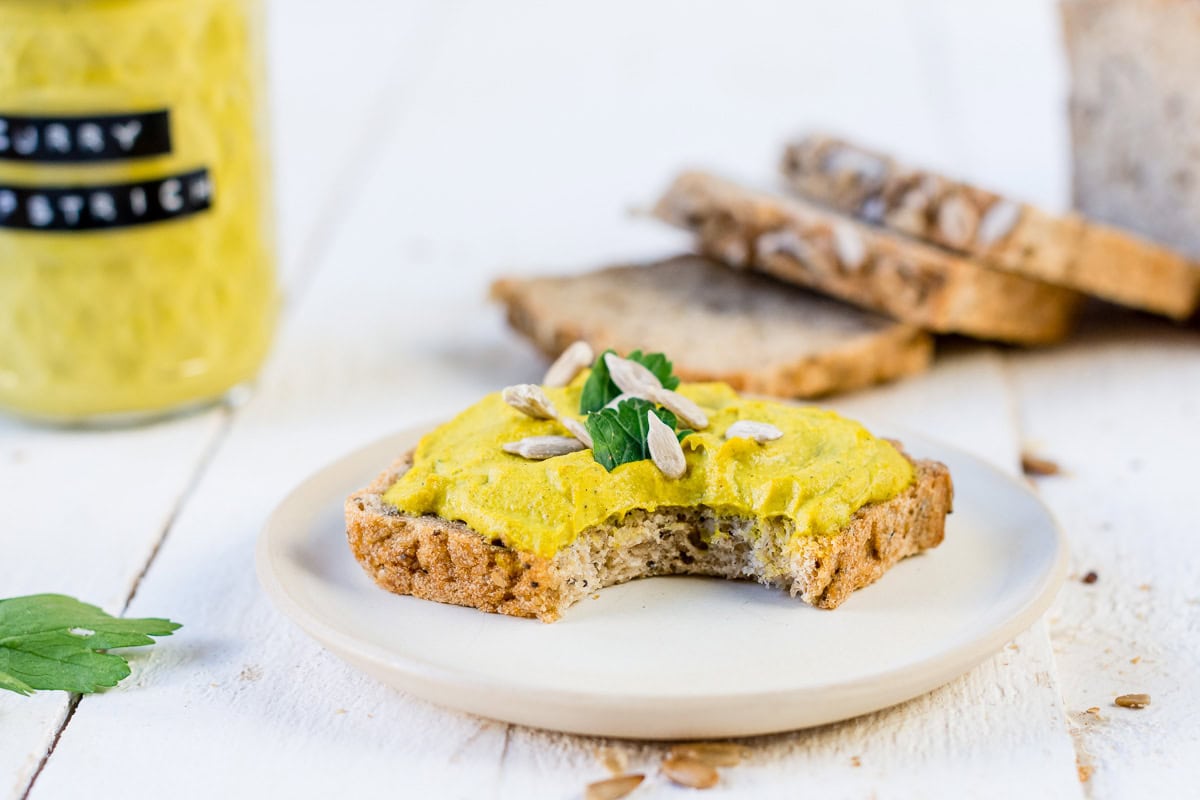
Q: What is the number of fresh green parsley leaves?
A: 3